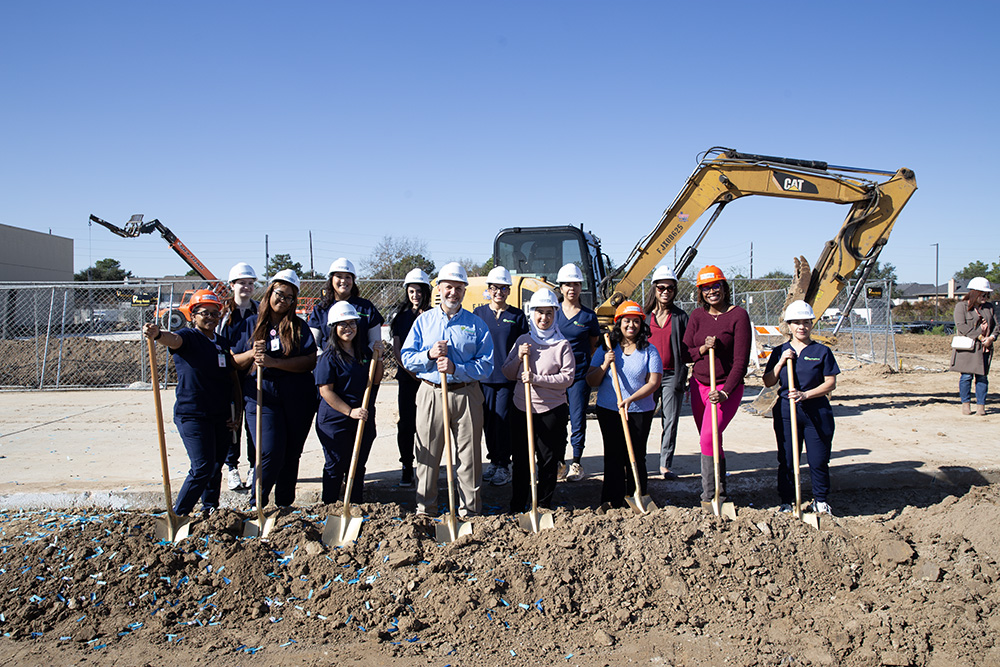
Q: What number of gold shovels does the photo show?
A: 8